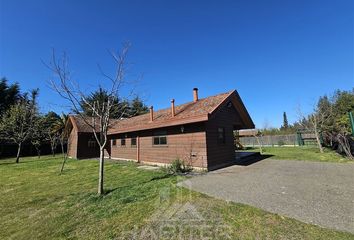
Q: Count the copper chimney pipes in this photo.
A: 3